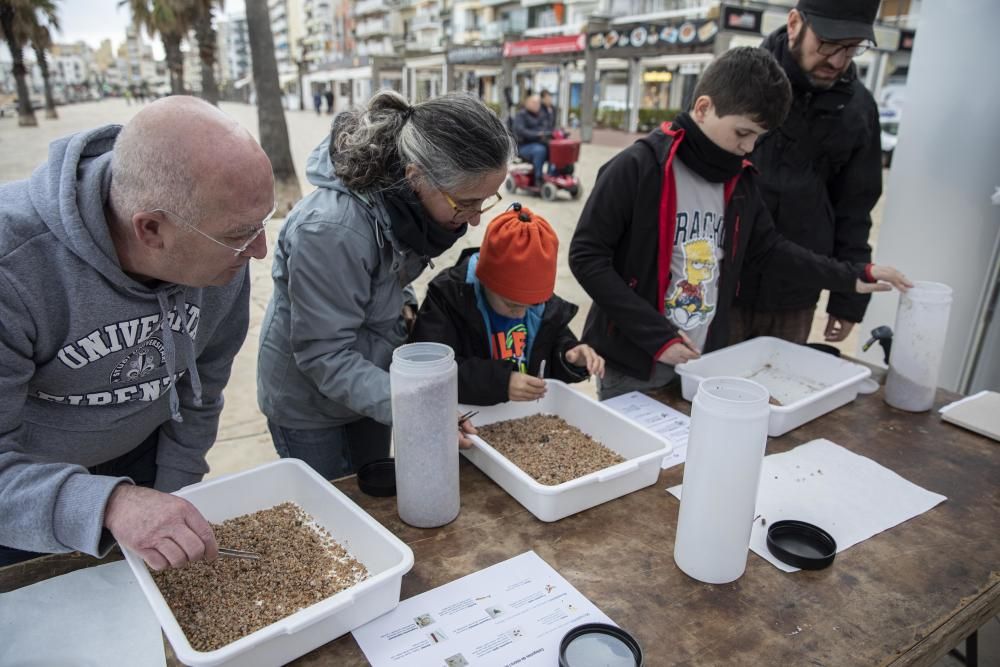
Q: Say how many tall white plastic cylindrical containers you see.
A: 3